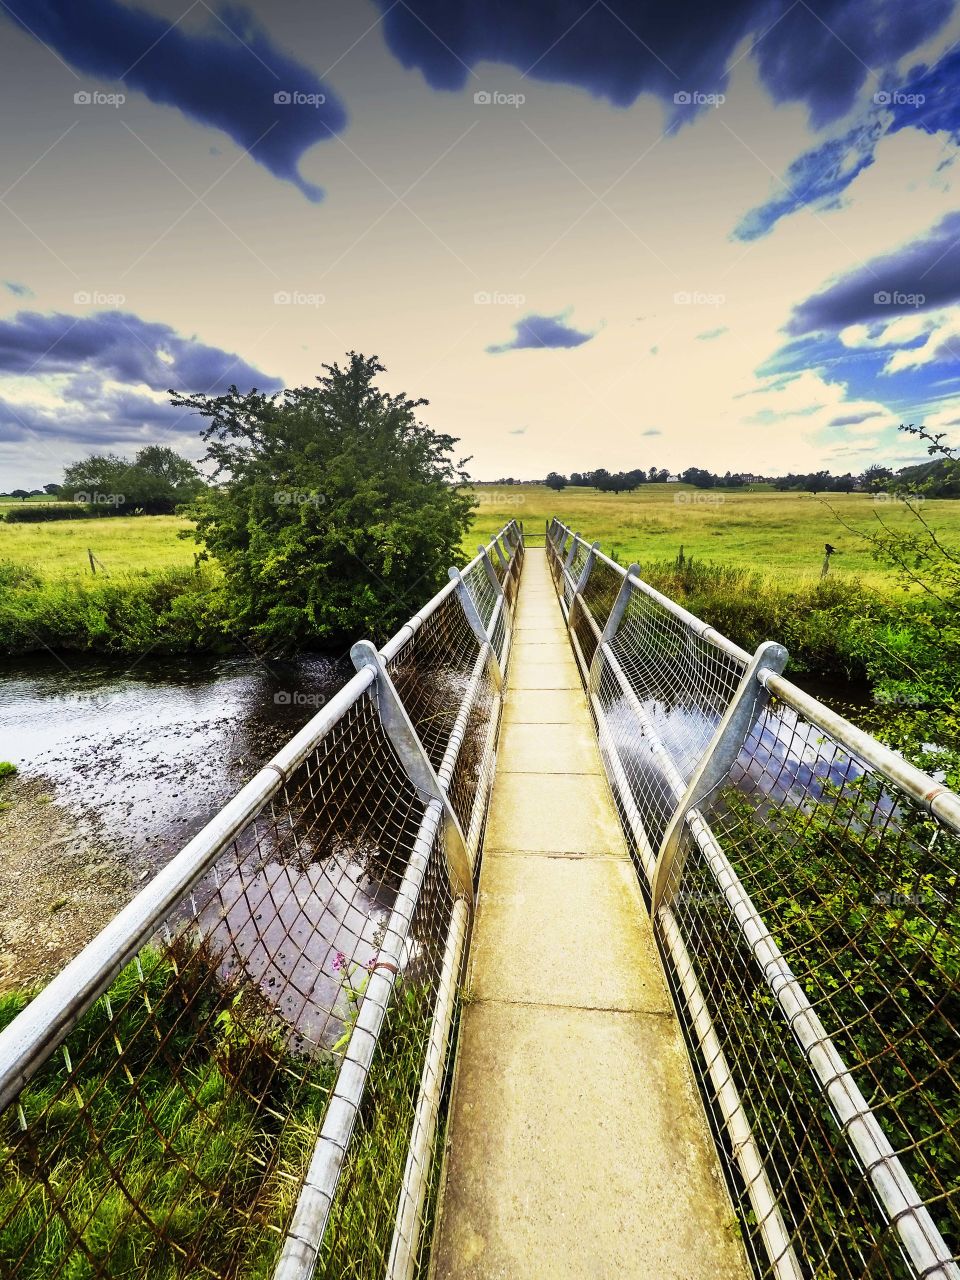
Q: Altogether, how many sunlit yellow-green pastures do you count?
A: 2